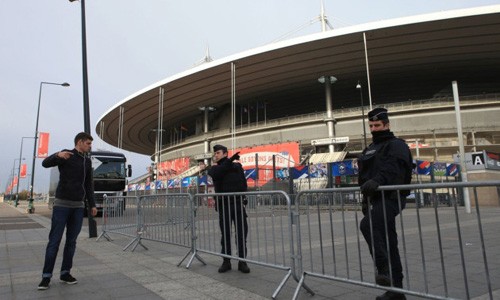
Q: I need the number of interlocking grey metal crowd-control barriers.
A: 4